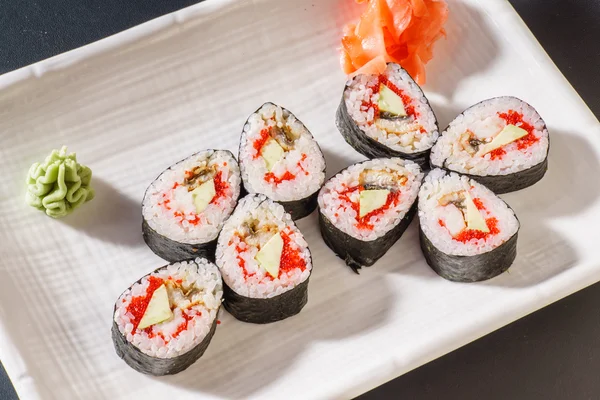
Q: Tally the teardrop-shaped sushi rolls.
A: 8